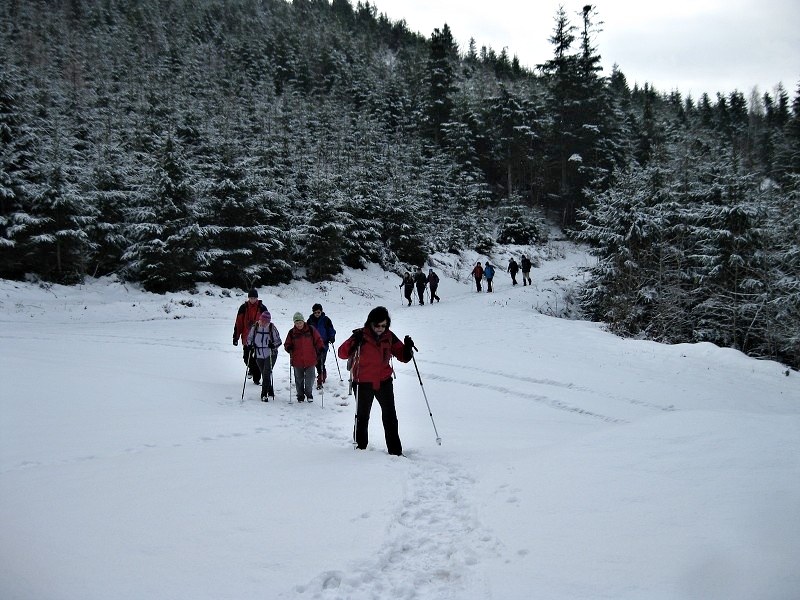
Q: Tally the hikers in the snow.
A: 12